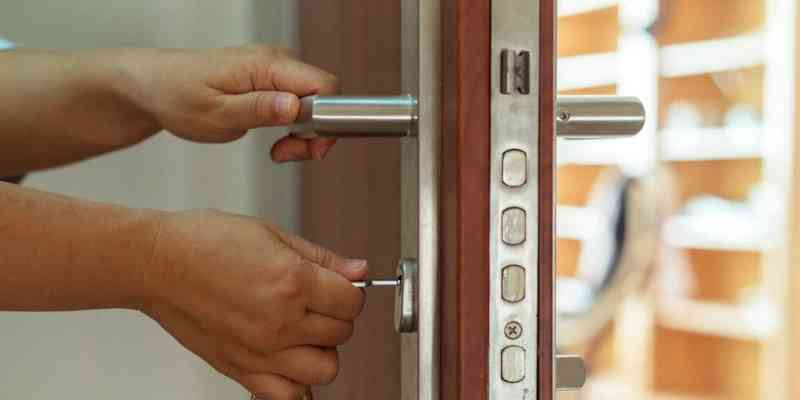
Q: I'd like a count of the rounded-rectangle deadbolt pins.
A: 4